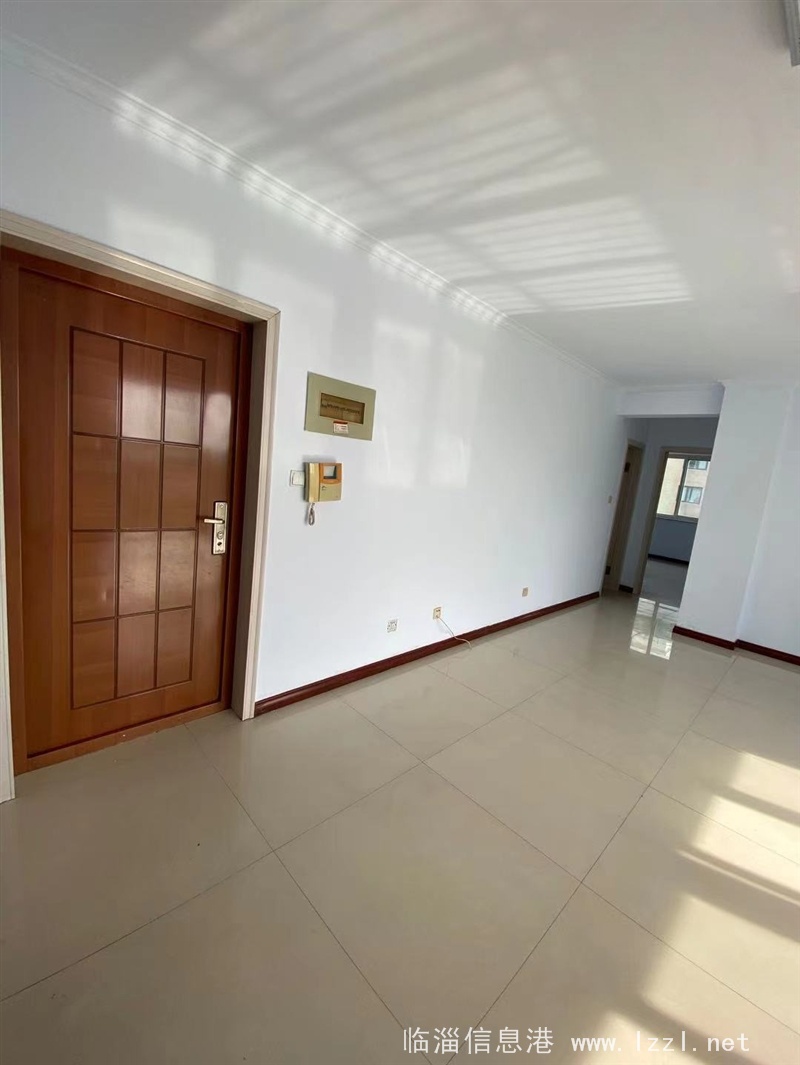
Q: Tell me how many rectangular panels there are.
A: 12